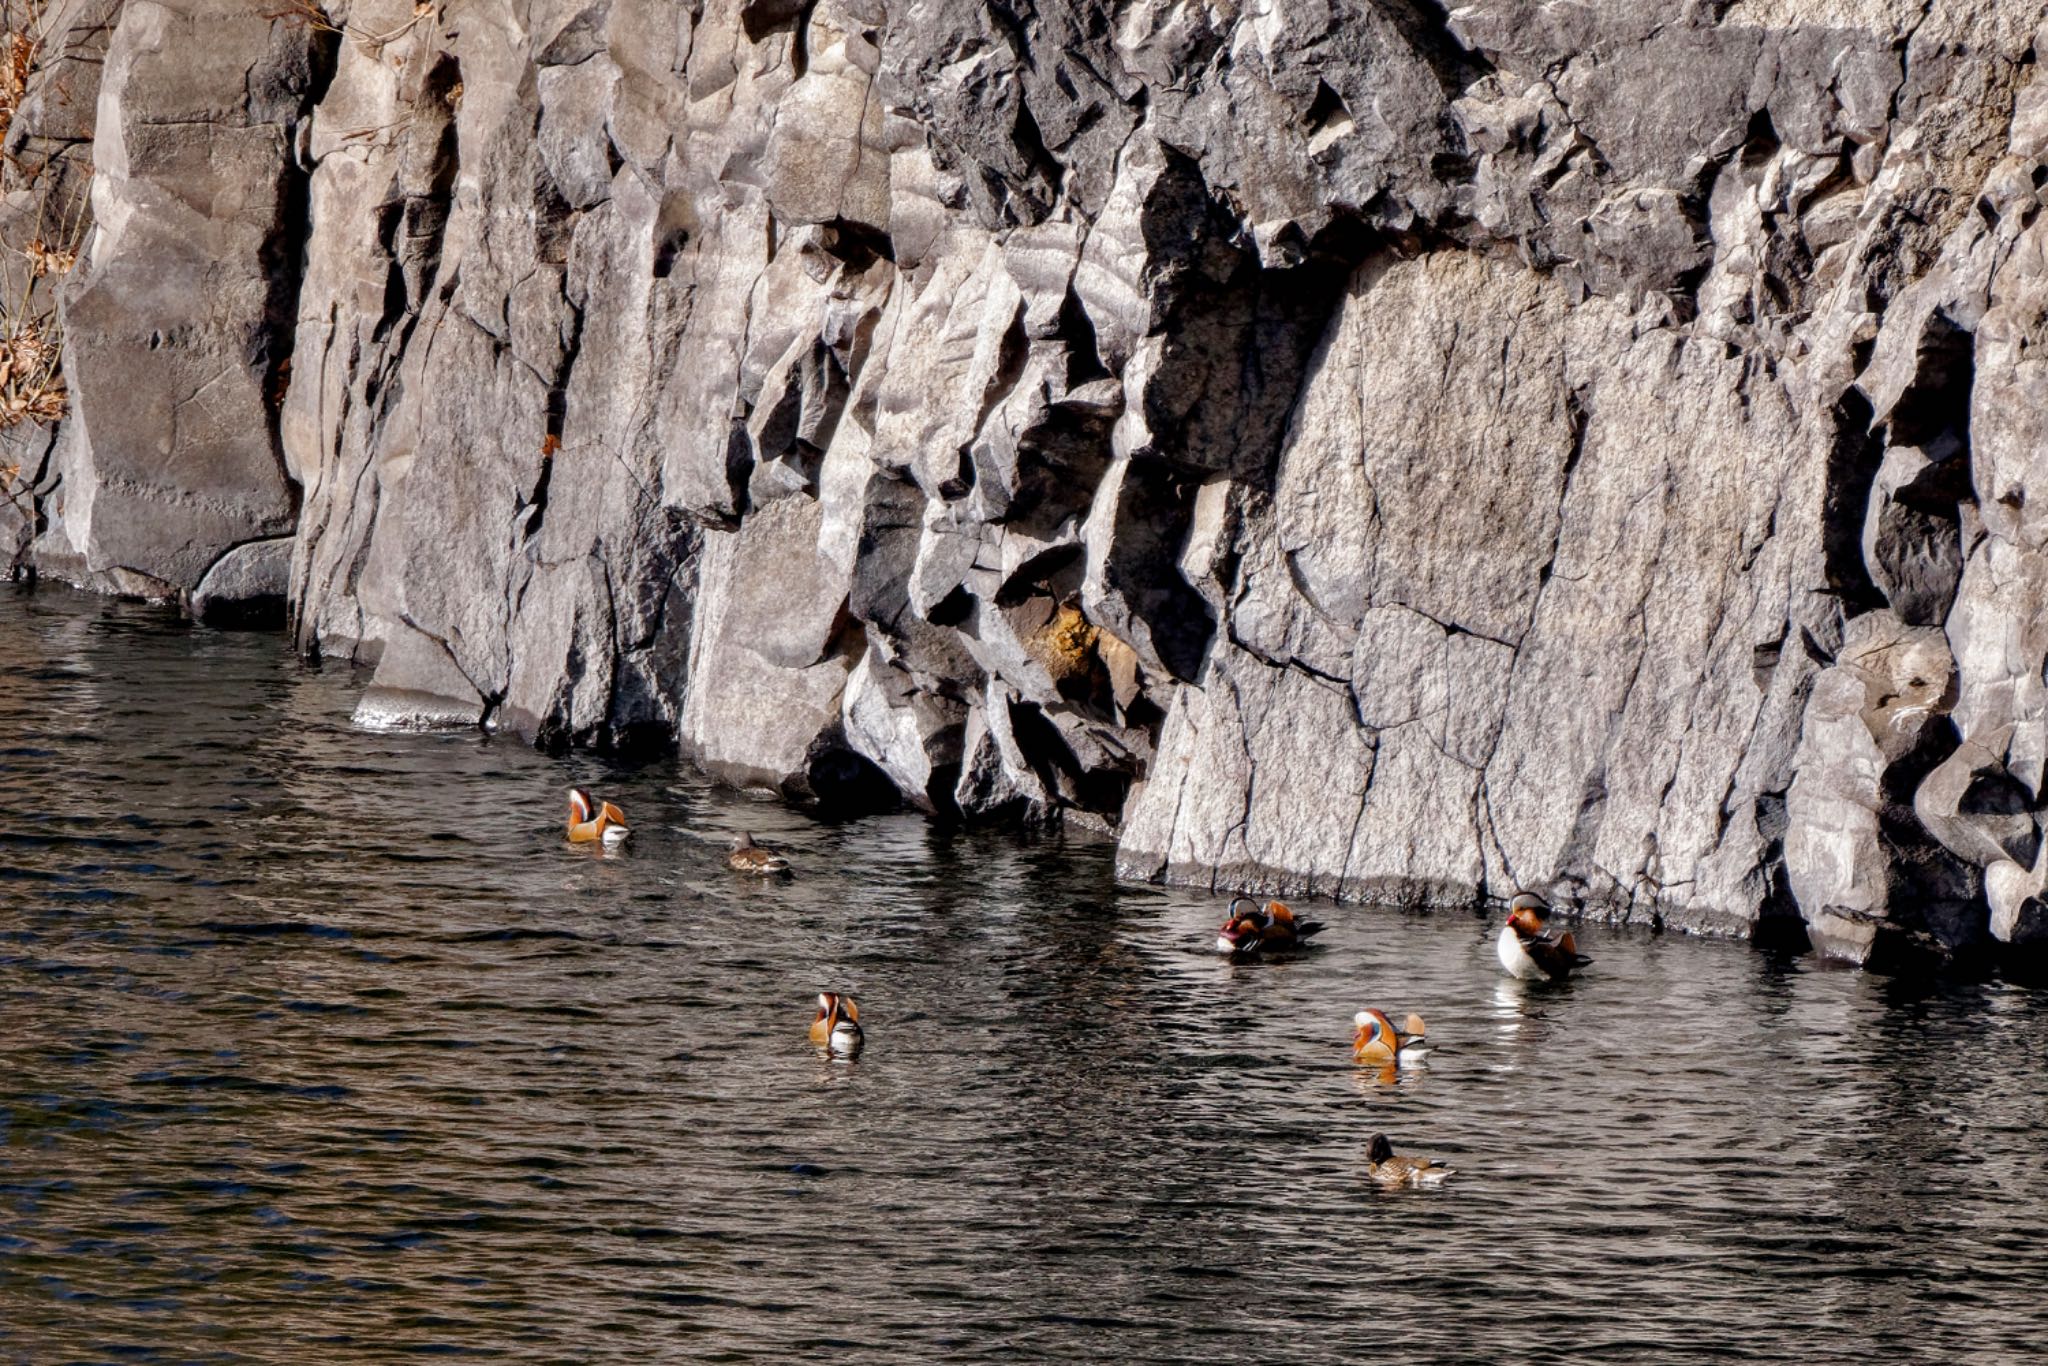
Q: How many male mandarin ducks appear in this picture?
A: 5